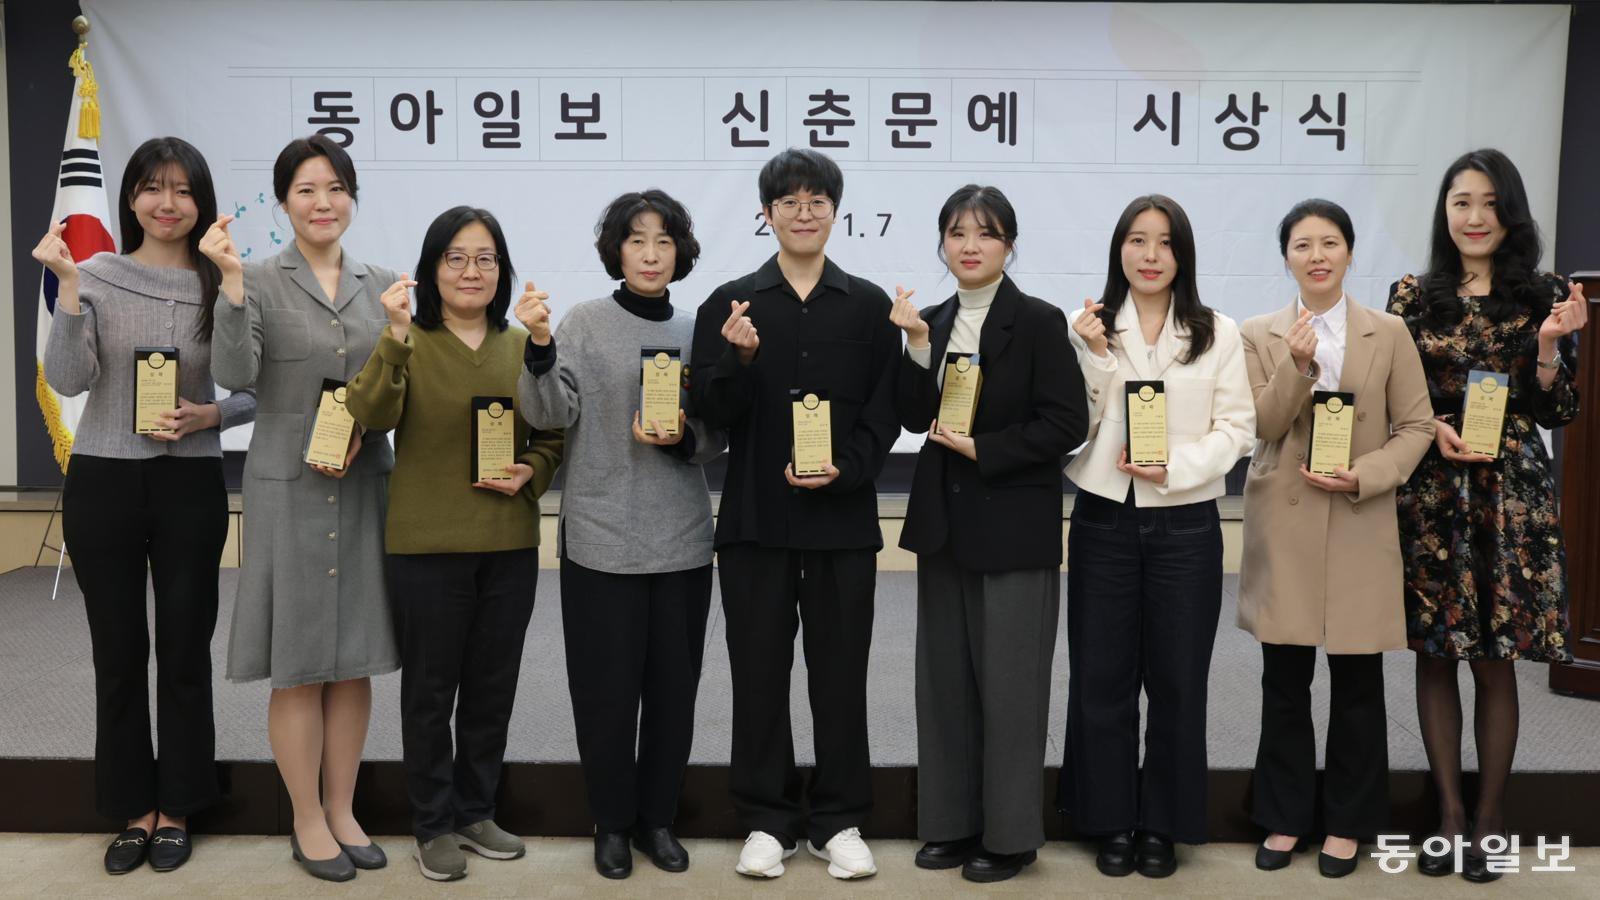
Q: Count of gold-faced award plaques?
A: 9